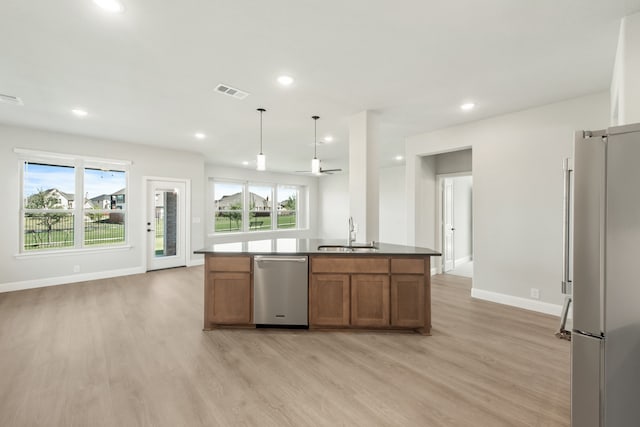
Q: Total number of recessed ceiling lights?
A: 8